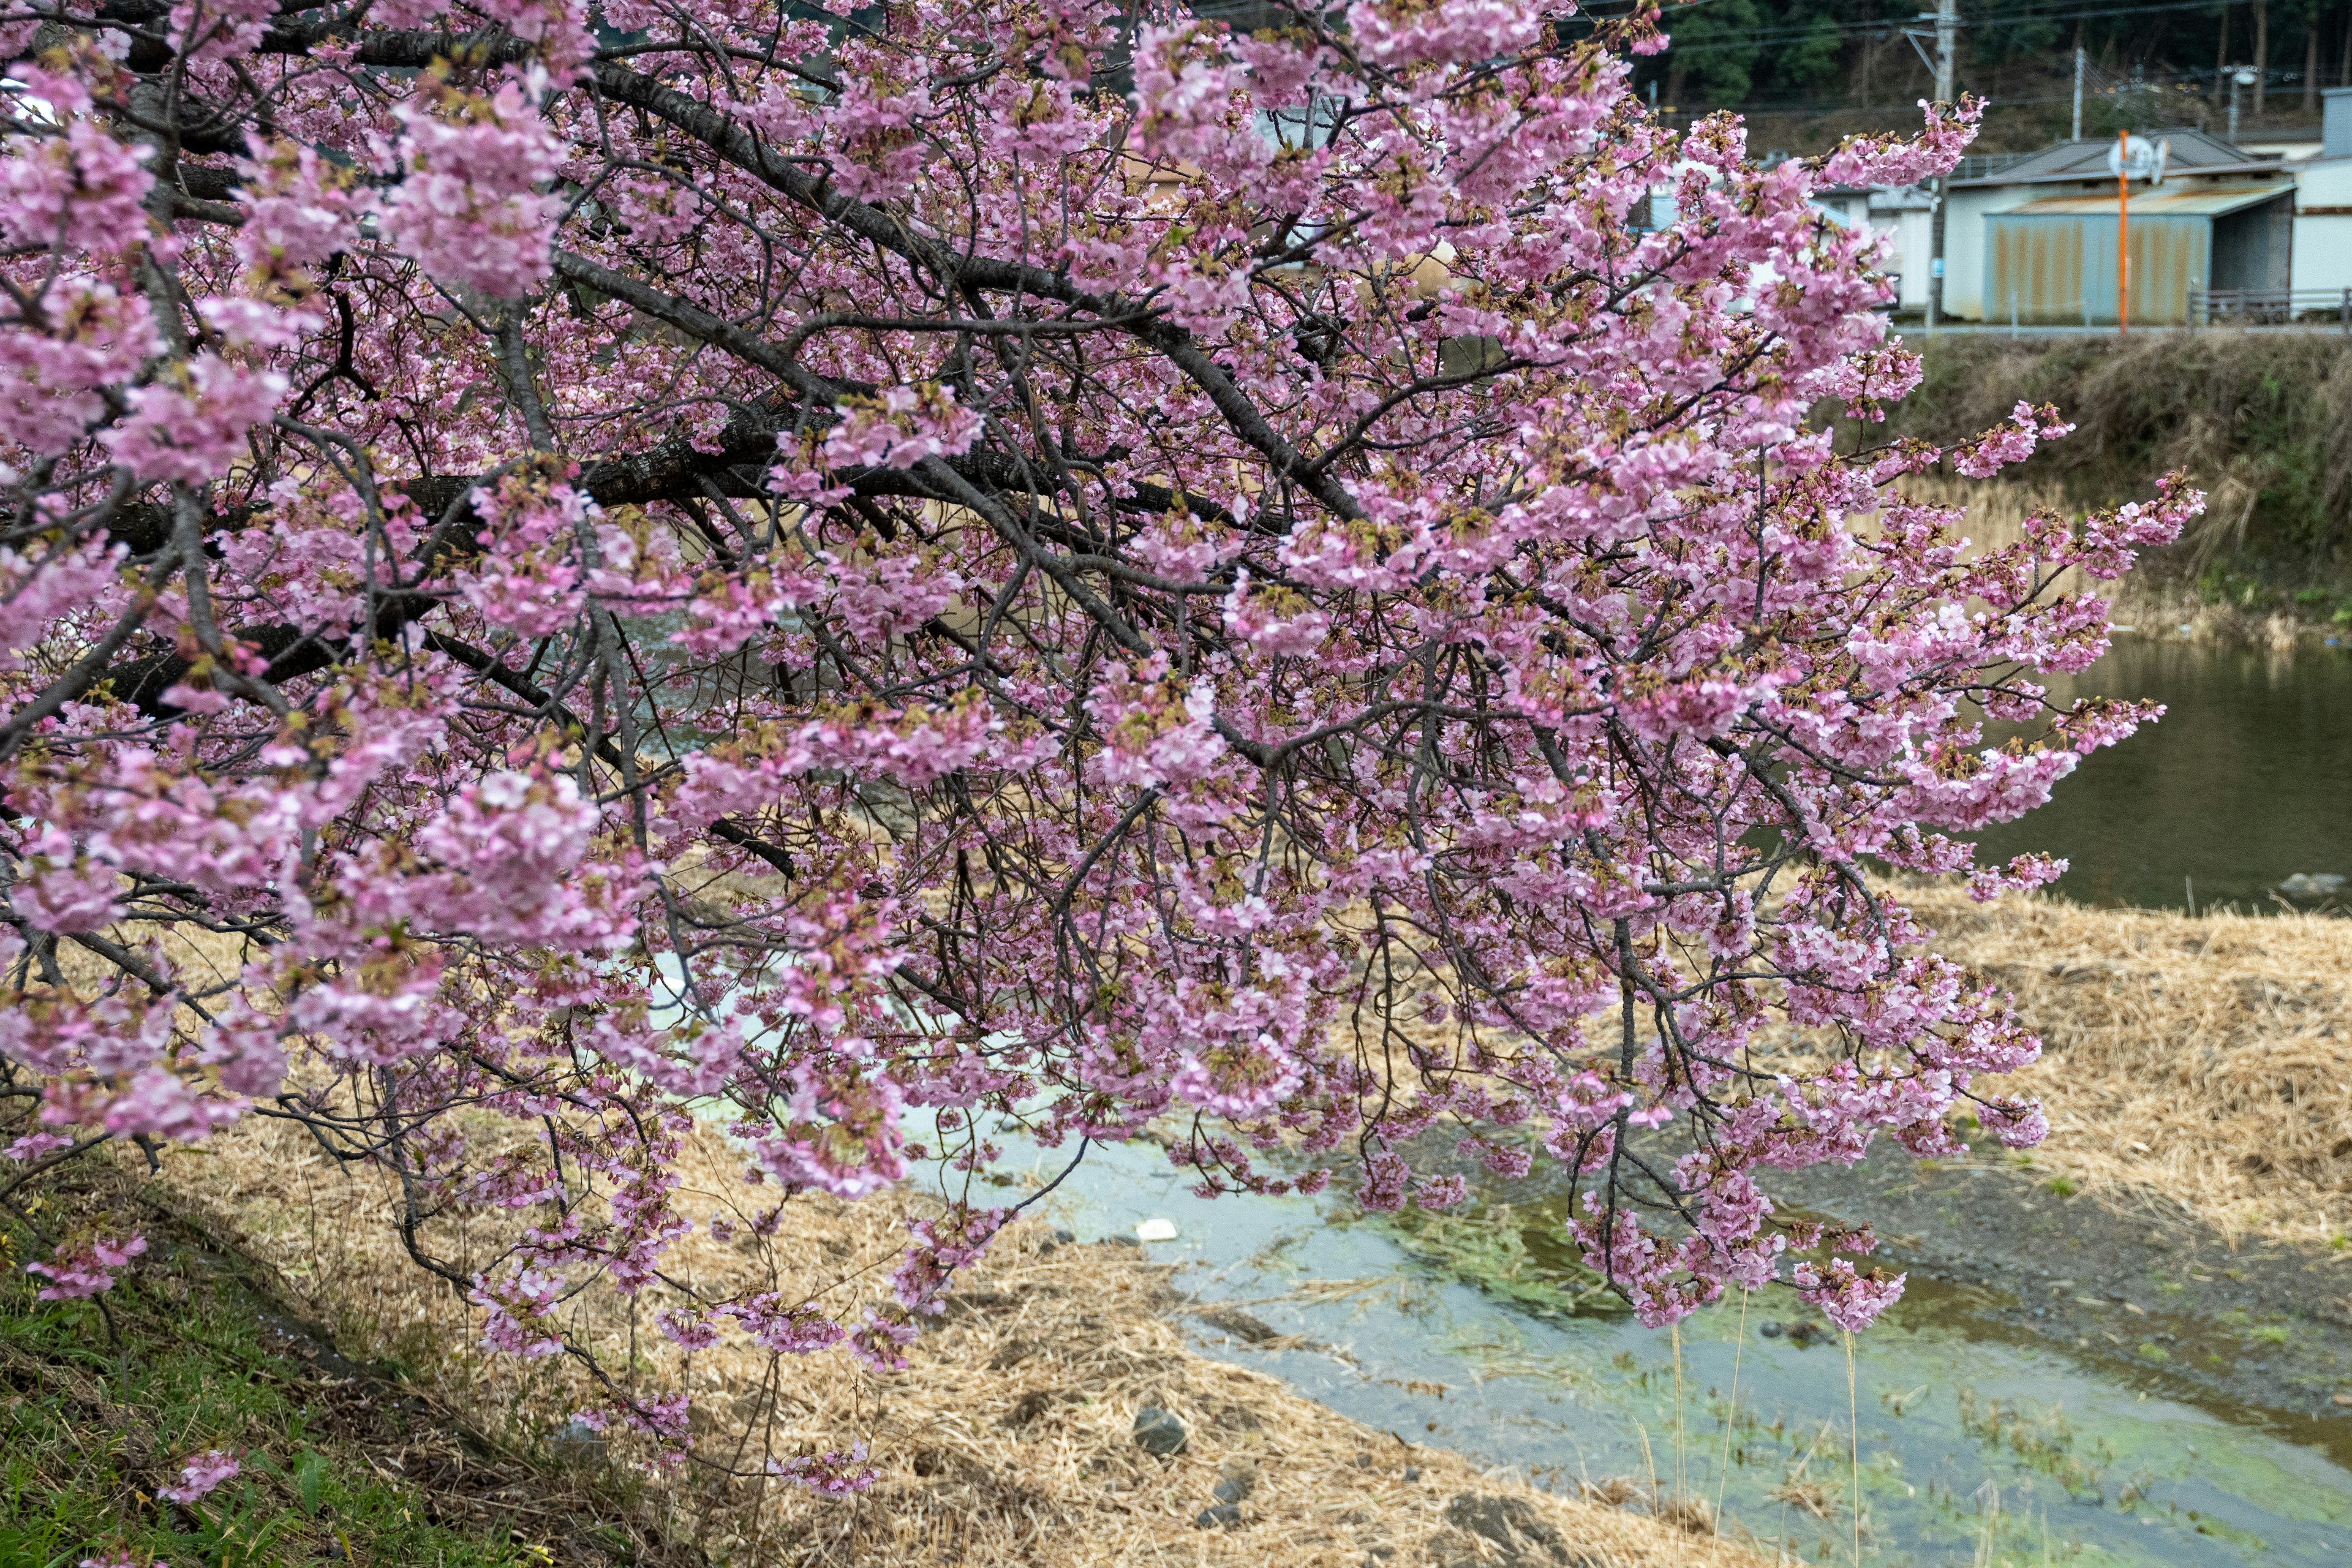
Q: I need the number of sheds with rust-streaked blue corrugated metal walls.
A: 1